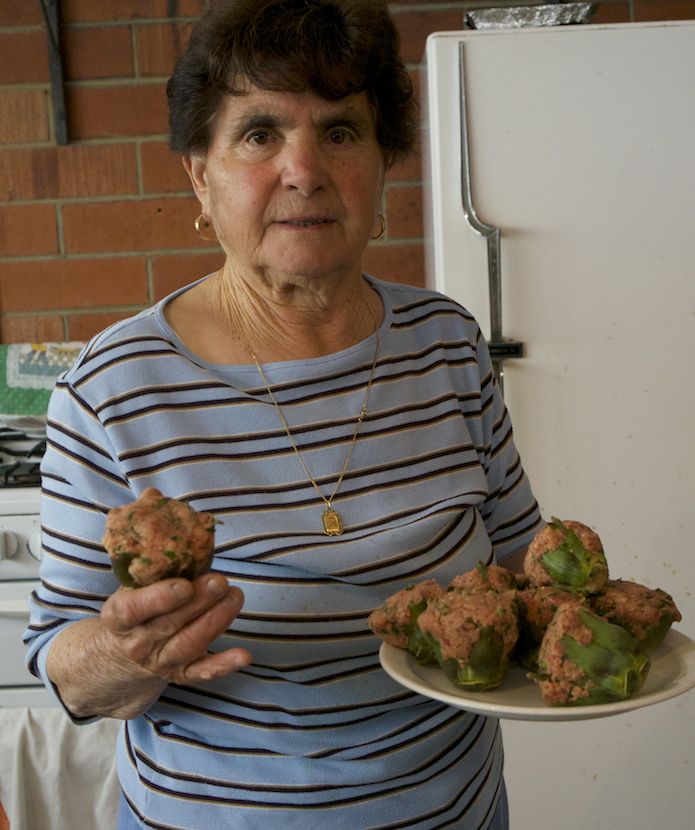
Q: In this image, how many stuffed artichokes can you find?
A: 8